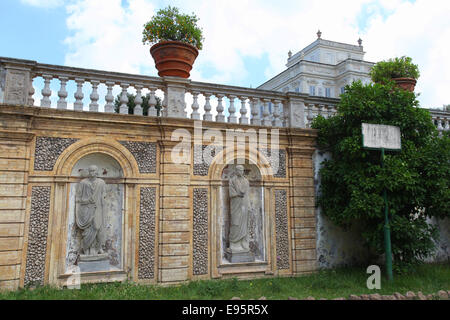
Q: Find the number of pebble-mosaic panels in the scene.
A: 8